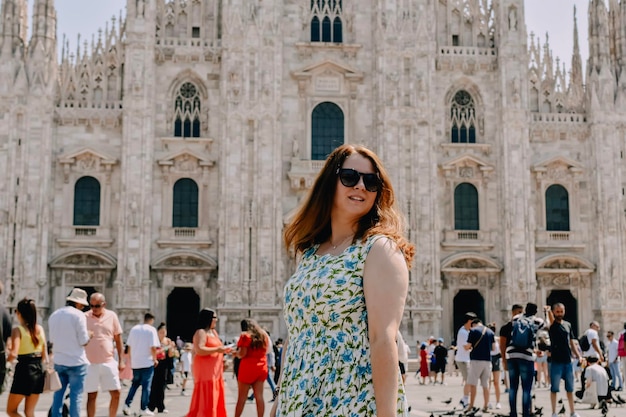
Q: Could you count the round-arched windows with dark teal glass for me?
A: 5